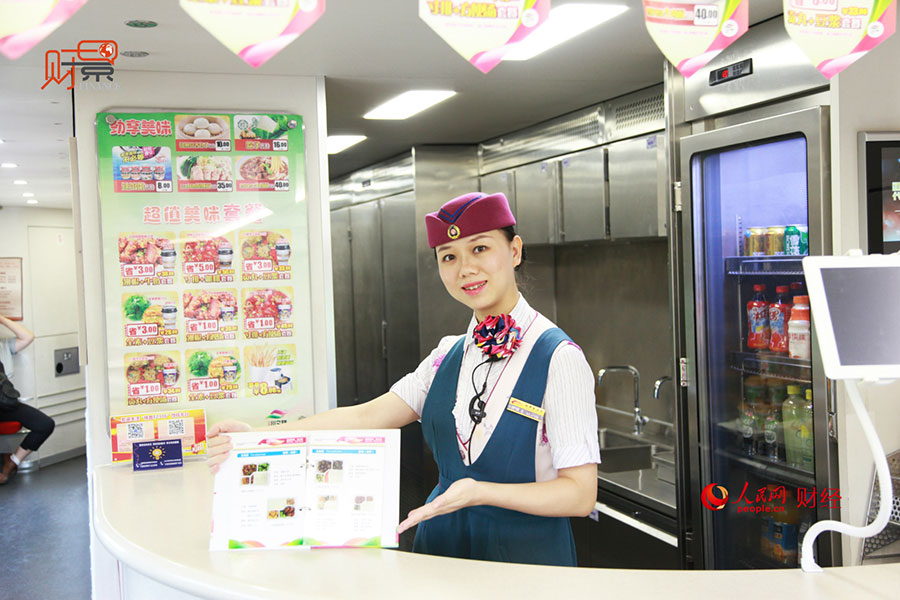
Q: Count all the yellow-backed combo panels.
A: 9